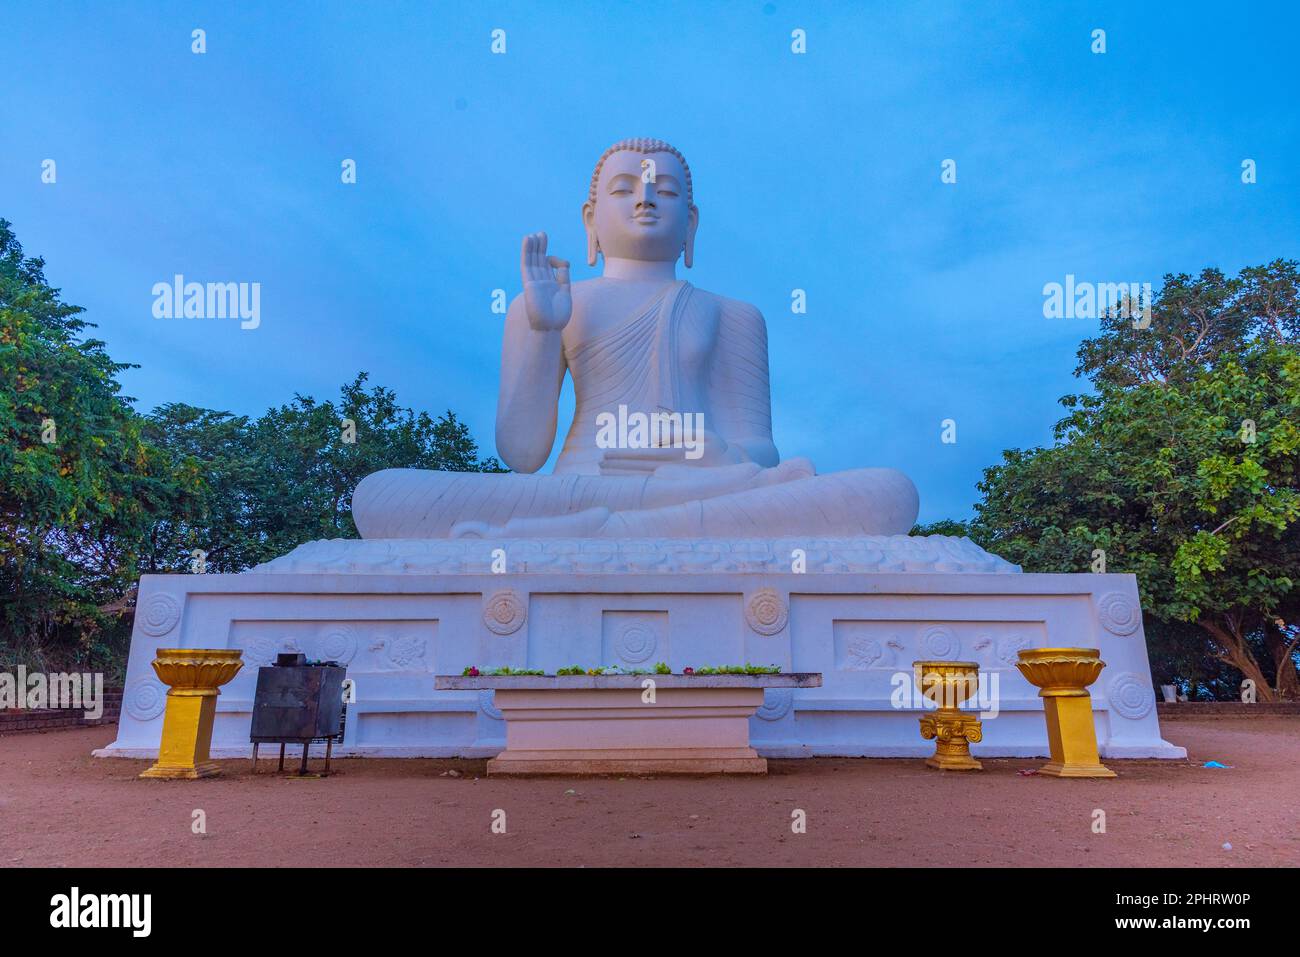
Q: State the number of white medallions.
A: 11